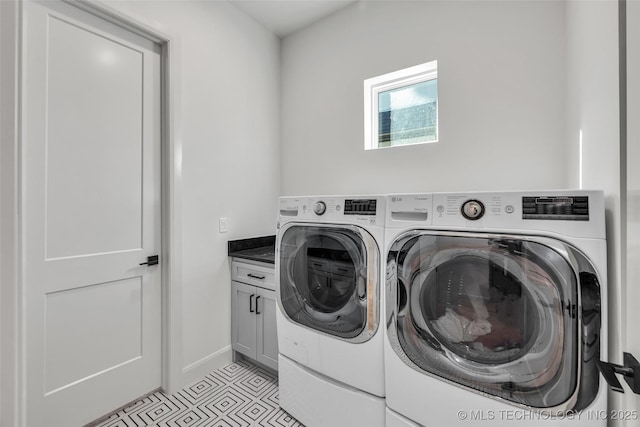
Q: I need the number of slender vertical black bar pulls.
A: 2